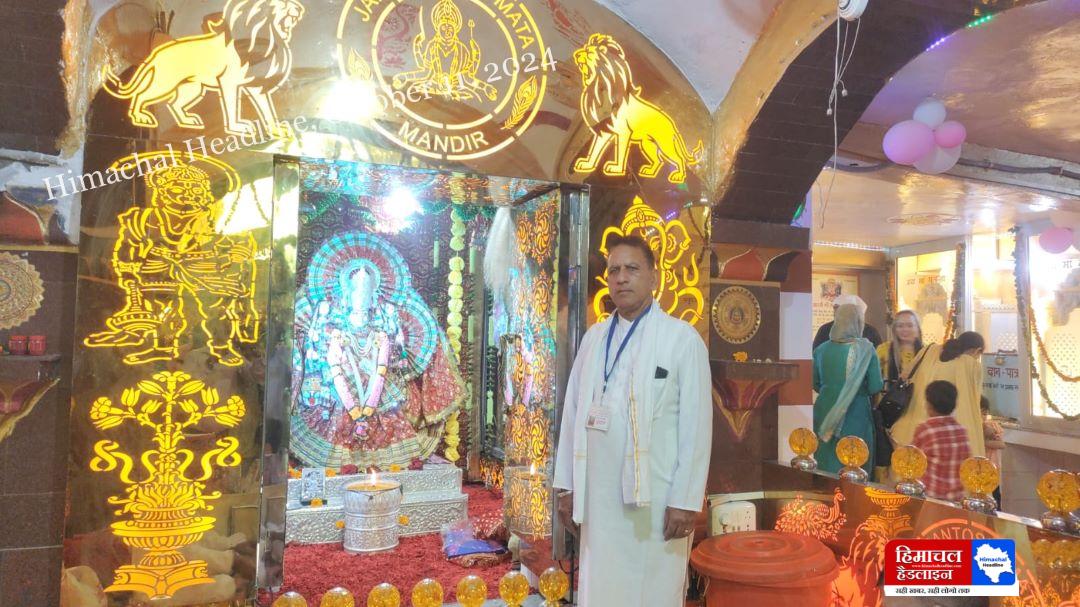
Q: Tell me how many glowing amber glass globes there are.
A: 12